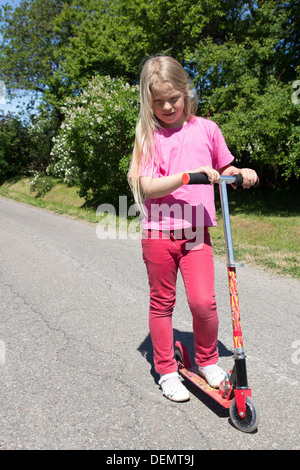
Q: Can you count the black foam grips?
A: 2